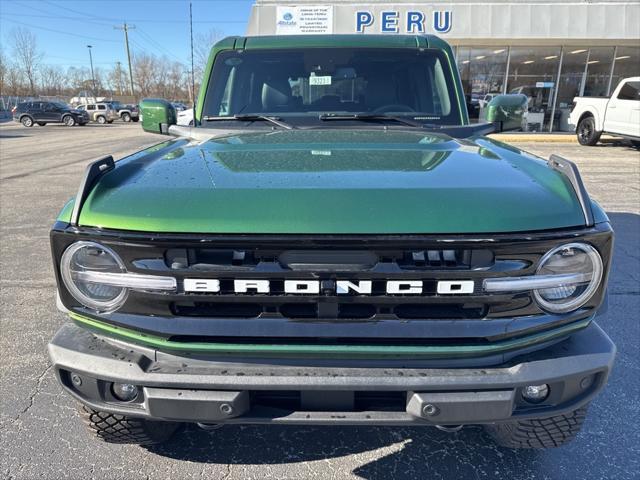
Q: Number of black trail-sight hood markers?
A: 2